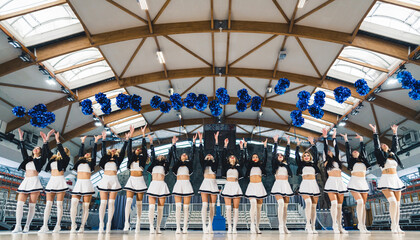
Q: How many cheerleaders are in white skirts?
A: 15